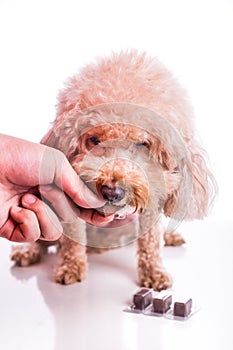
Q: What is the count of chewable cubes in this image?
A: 3